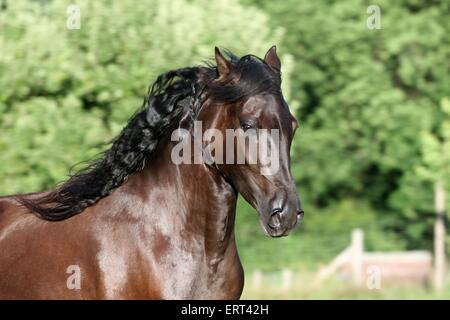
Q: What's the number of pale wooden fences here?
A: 1